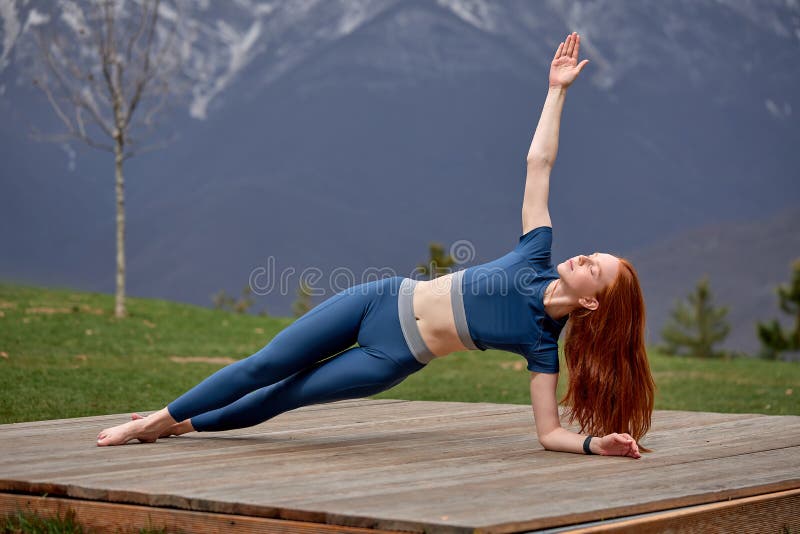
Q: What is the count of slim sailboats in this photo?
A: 0